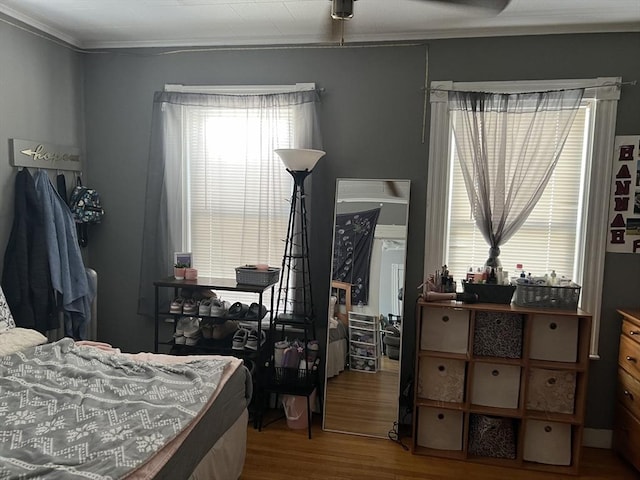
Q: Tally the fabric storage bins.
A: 9